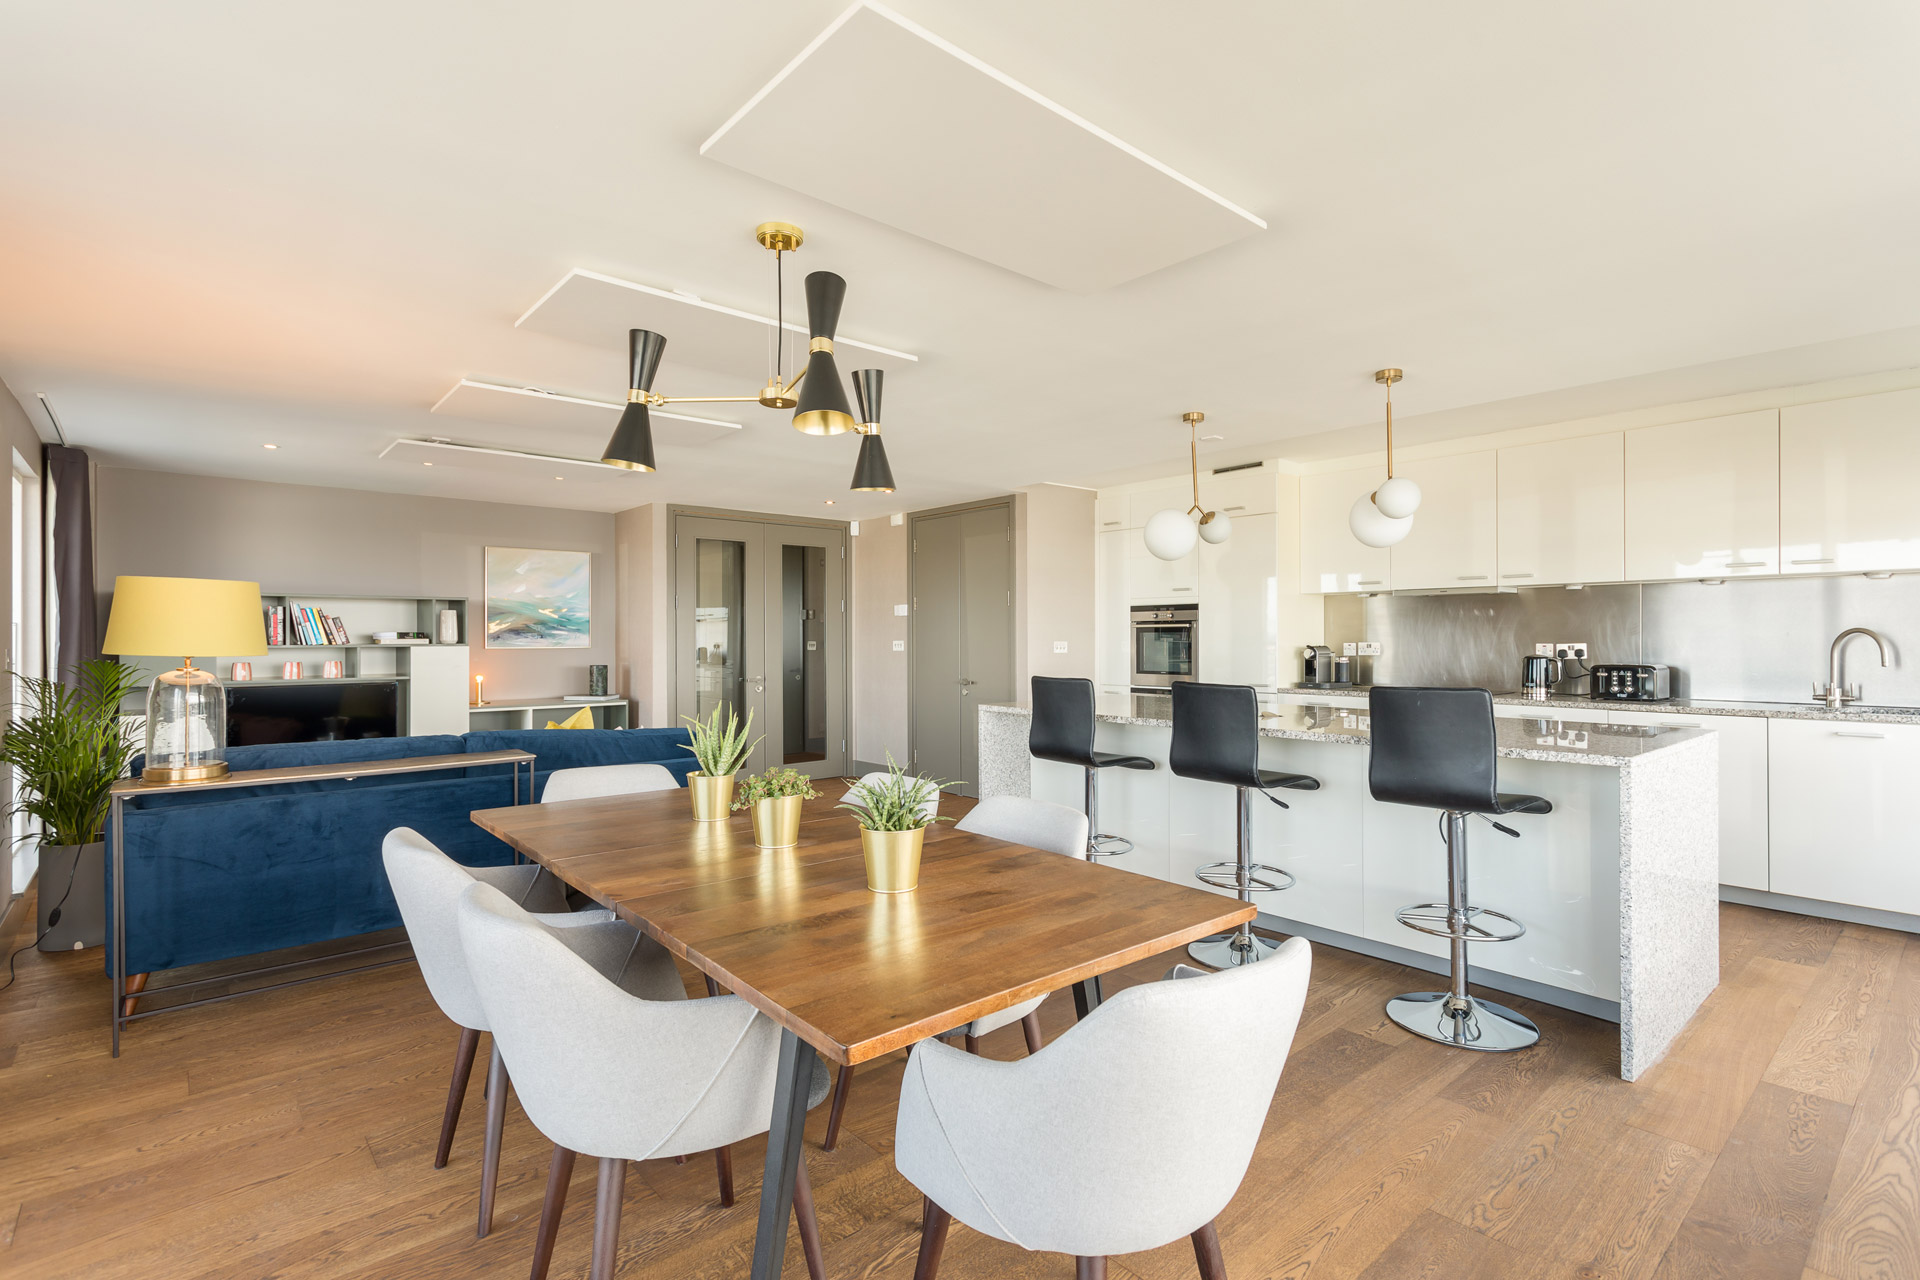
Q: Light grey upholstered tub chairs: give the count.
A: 6